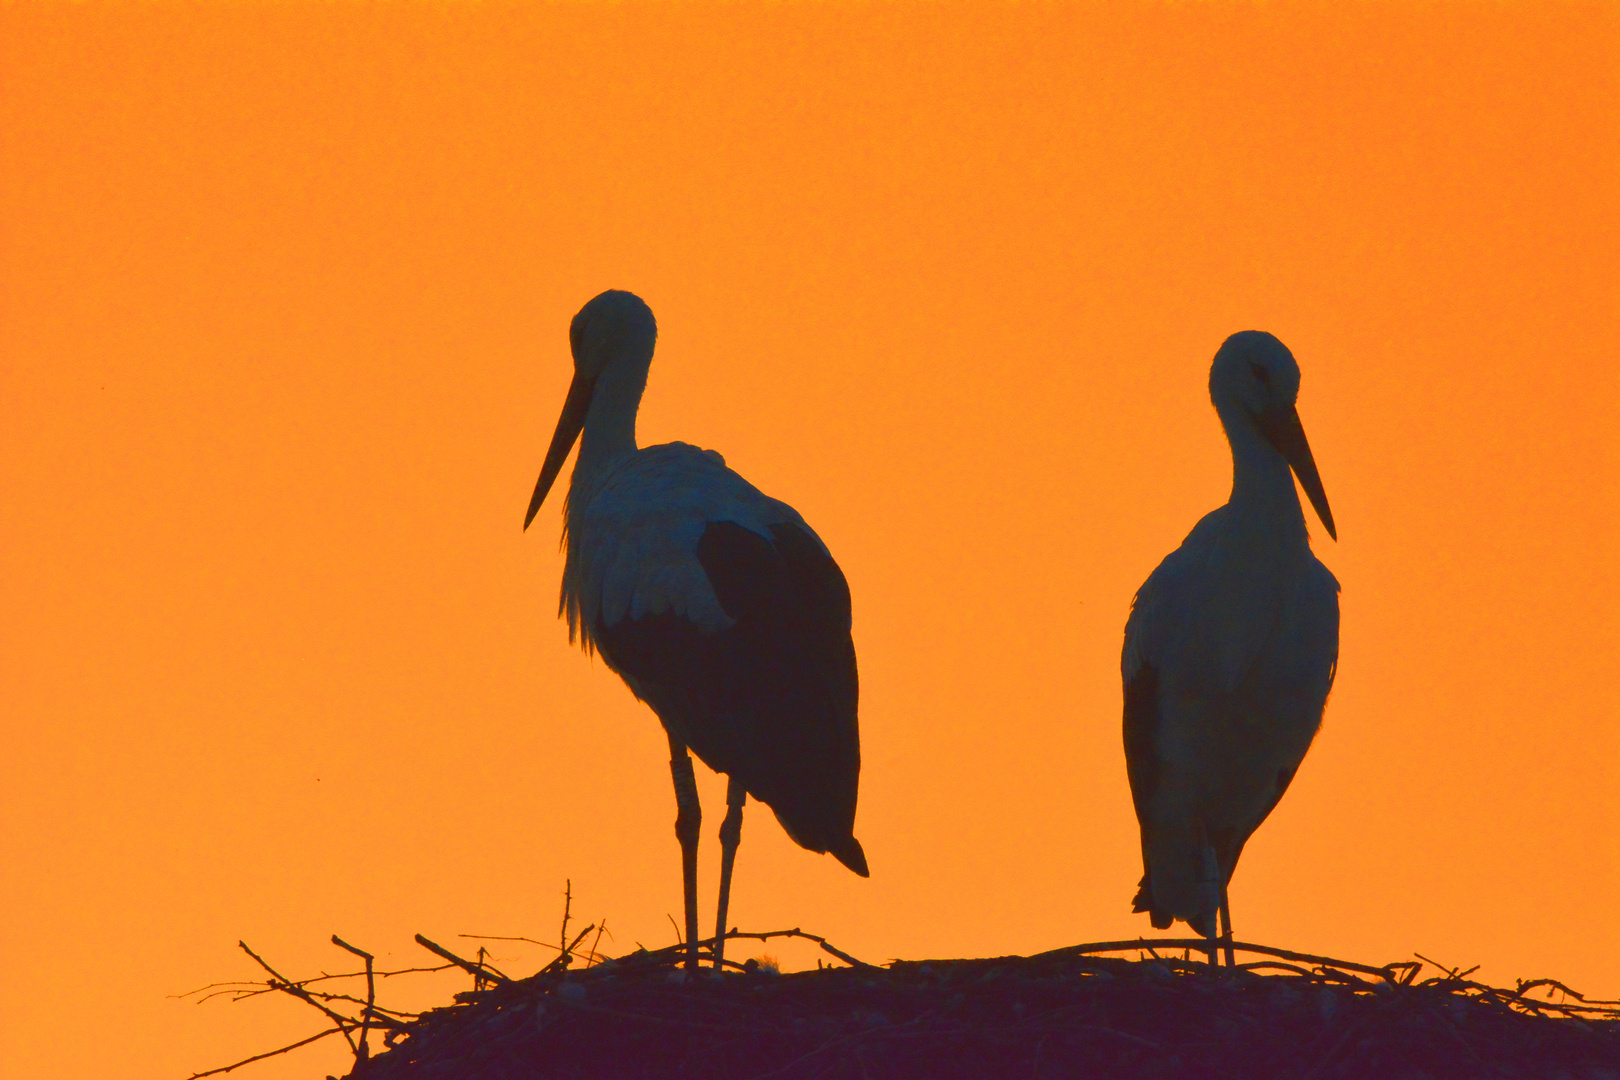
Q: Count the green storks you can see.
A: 0